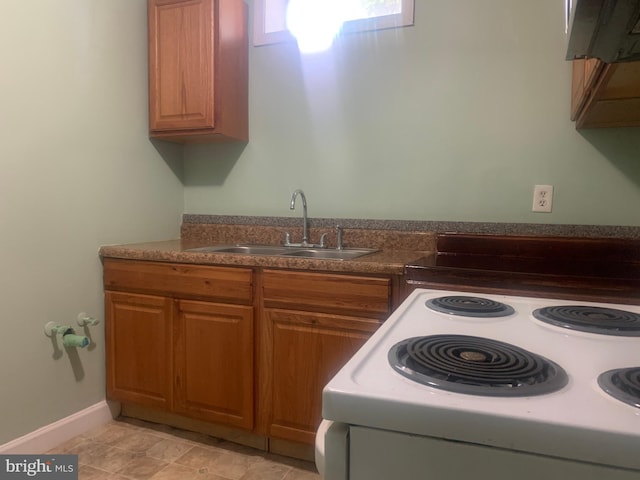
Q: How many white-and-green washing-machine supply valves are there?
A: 2